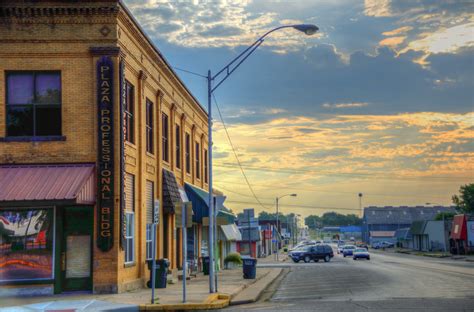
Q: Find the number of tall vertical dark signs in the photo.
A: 2